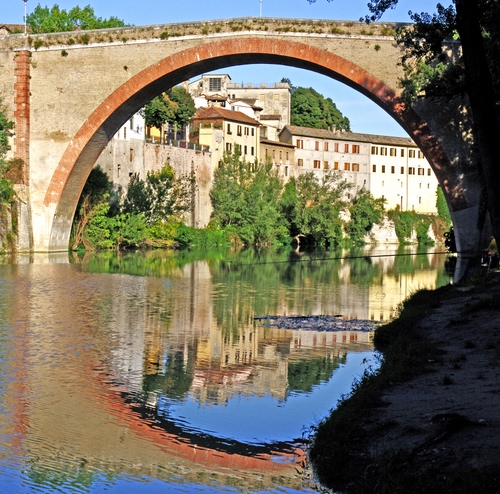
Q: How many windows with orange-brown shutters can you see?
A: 12